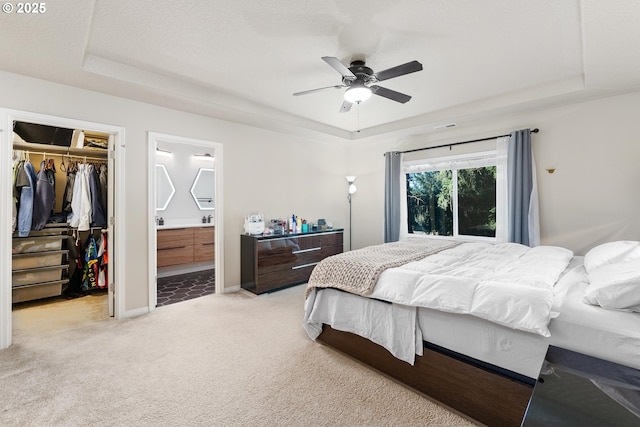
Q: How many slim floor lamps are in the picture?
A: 1